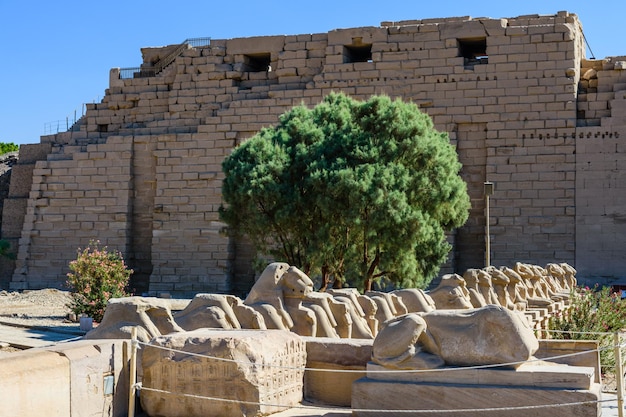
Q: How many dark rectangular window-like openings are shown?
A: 3